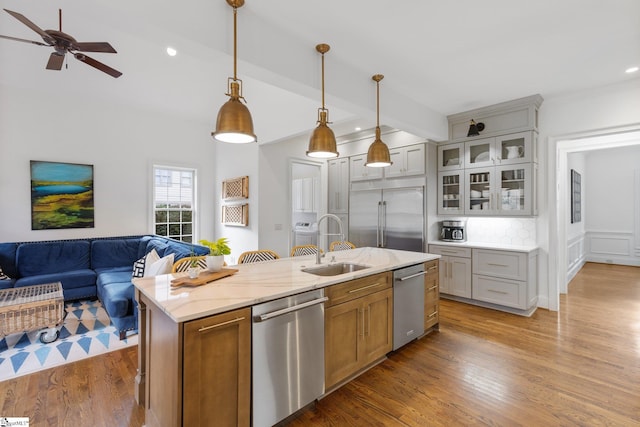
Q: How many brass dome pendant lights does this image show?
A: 3